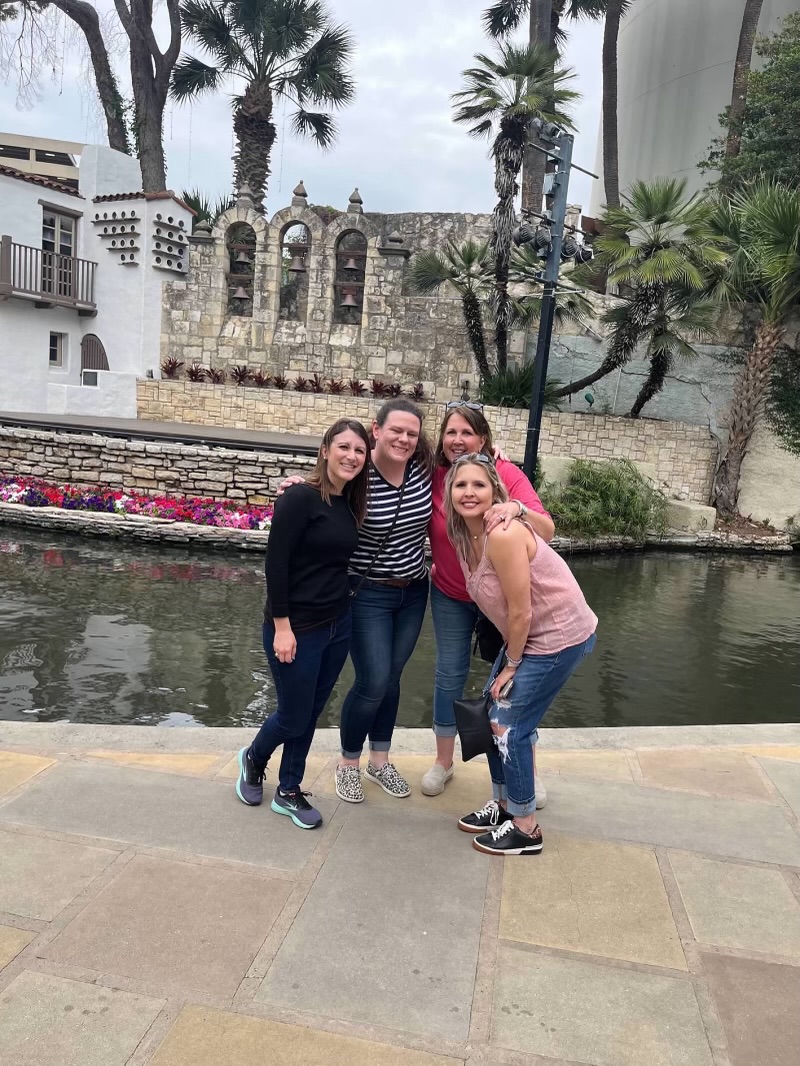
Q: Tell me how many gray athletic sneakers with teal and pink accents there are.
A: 2